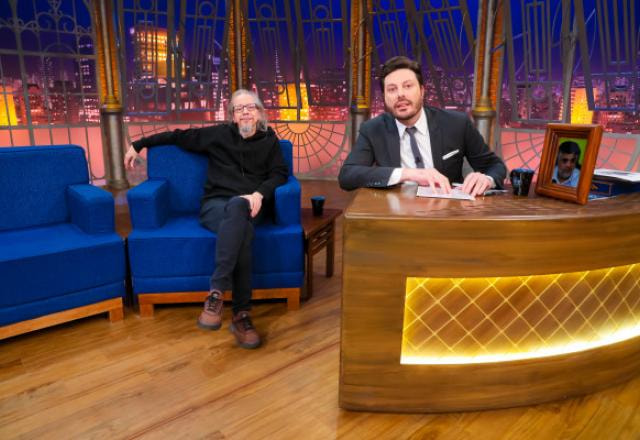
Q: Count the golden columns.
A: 4